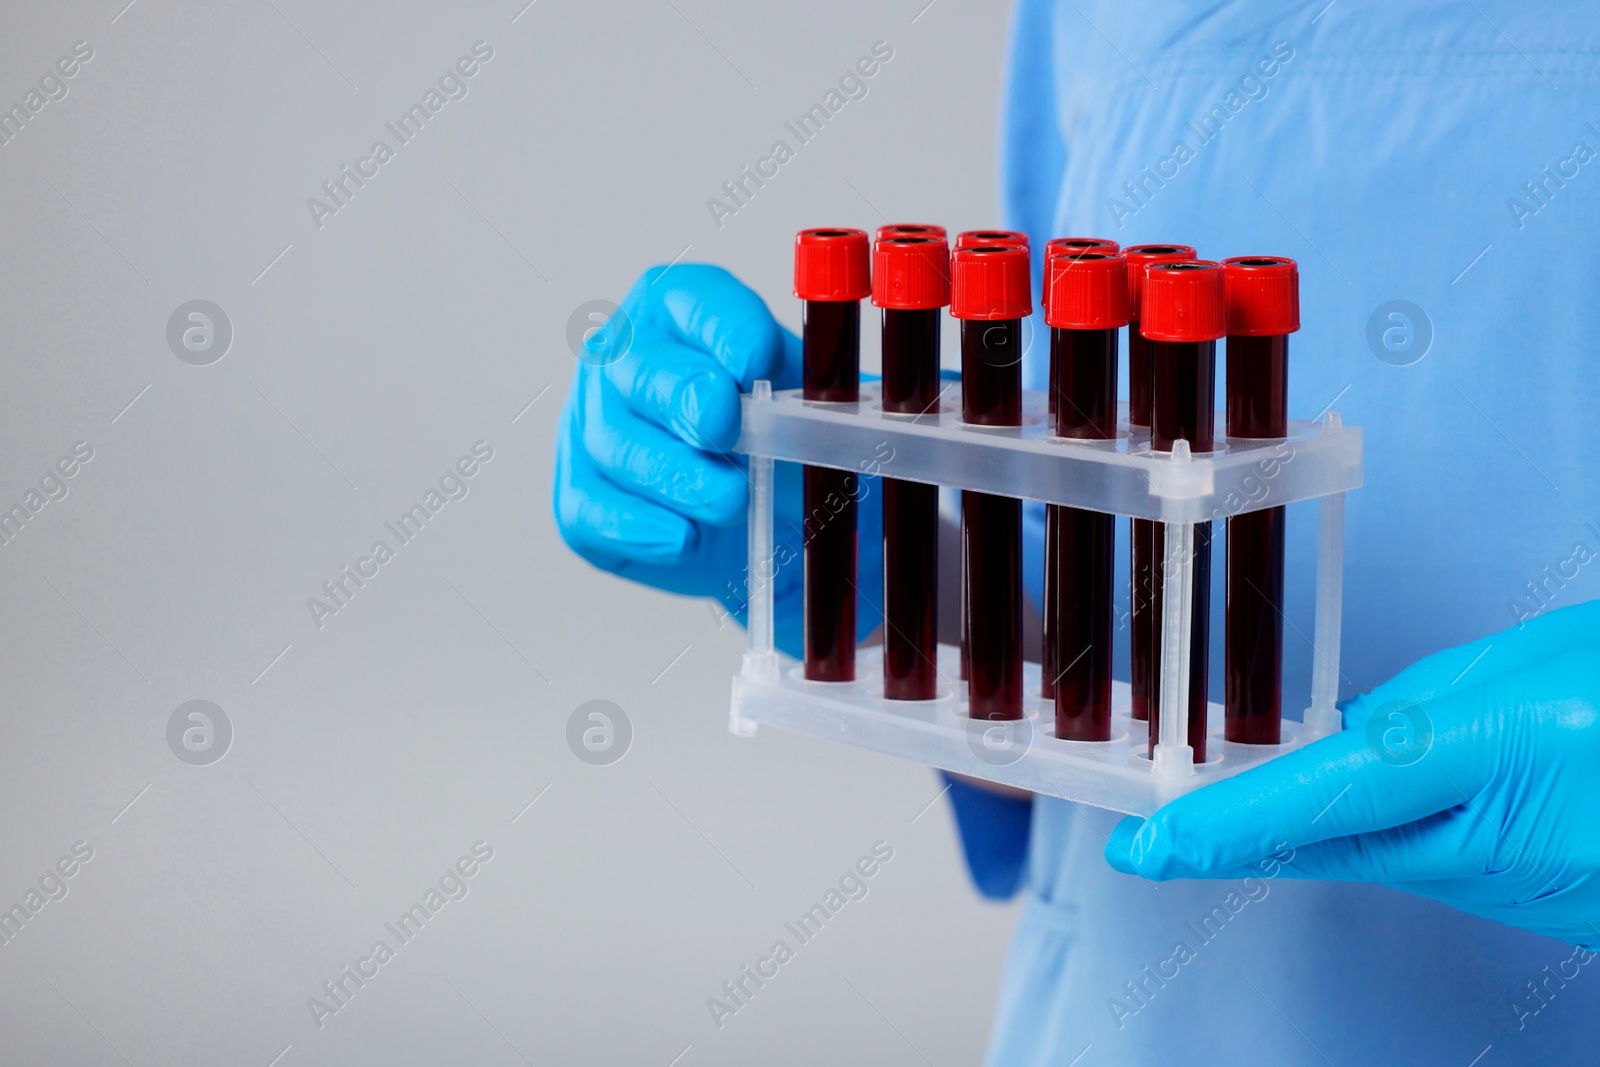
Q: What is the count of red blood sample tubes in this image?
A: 10